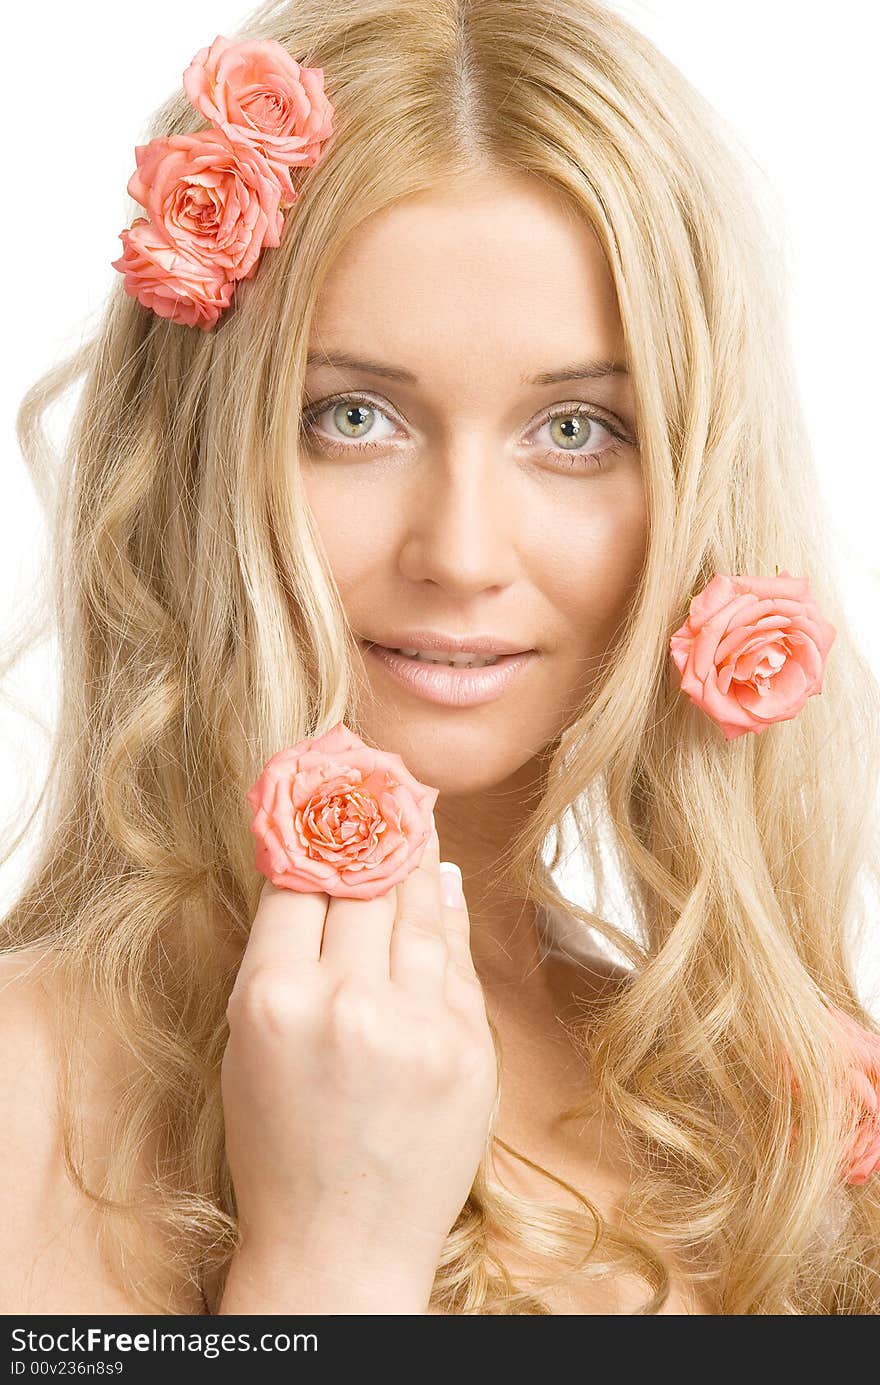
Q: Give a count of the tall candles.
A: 0